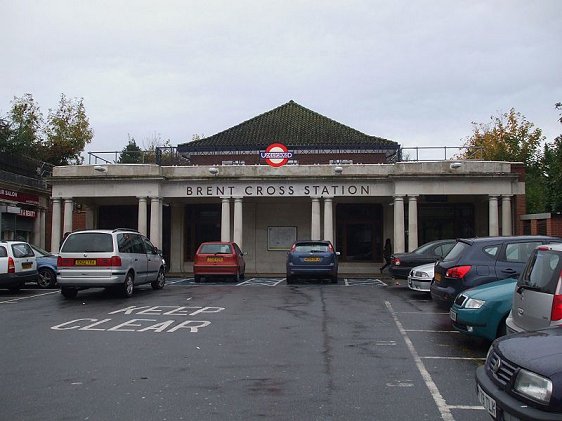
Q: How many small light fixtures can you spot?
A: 4